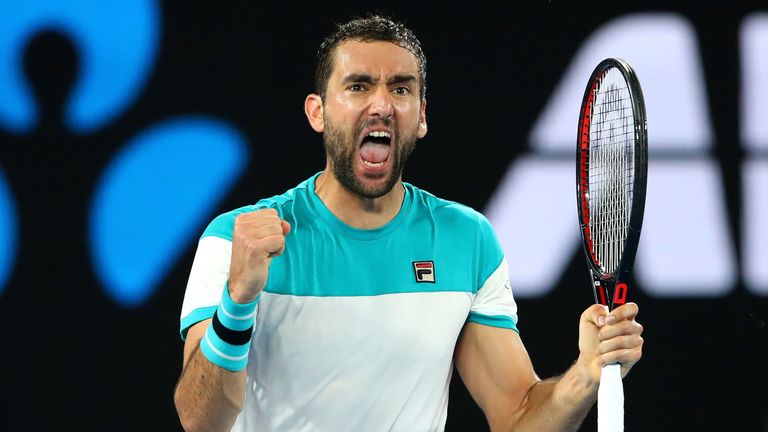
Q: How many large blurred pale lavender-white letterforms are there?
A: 2